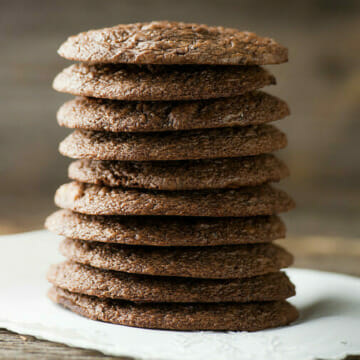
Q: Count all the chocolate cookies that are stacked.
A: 10